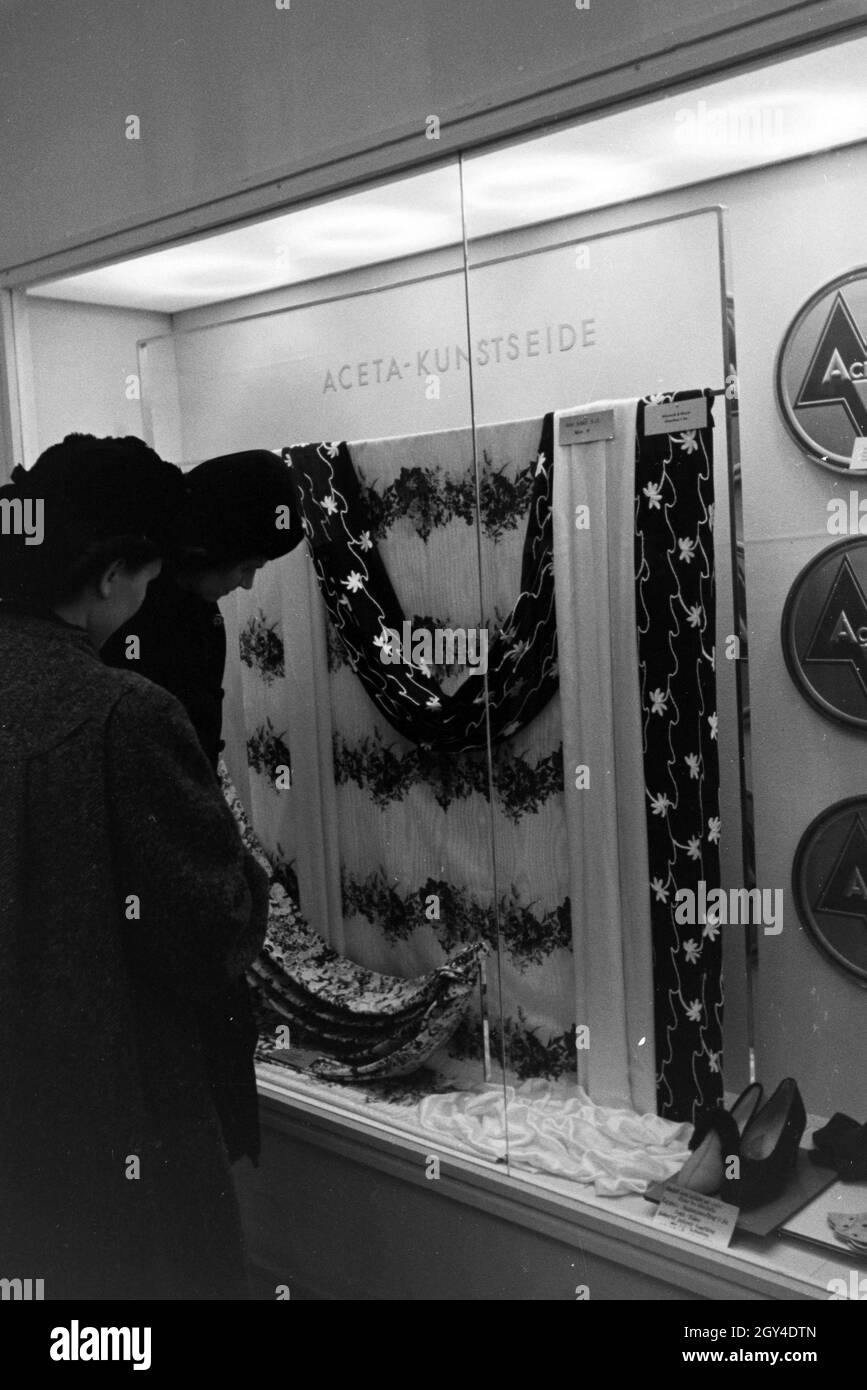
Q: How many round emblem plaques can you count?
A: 3